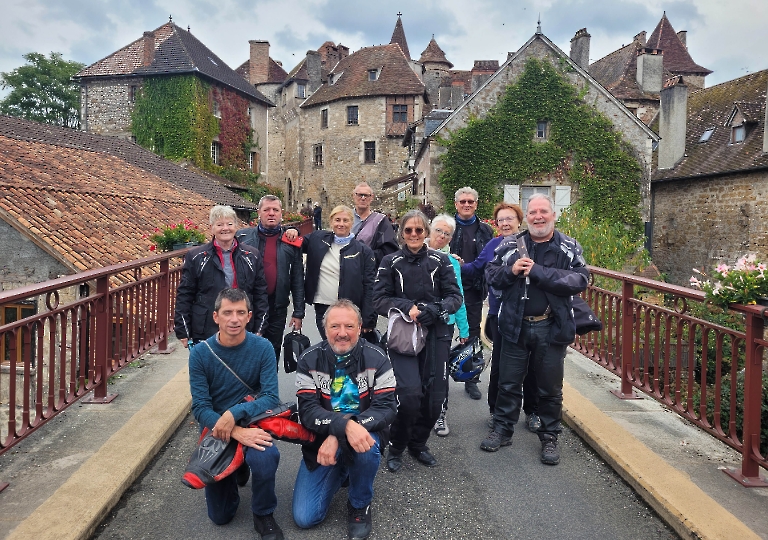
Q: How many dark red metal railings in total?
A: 2